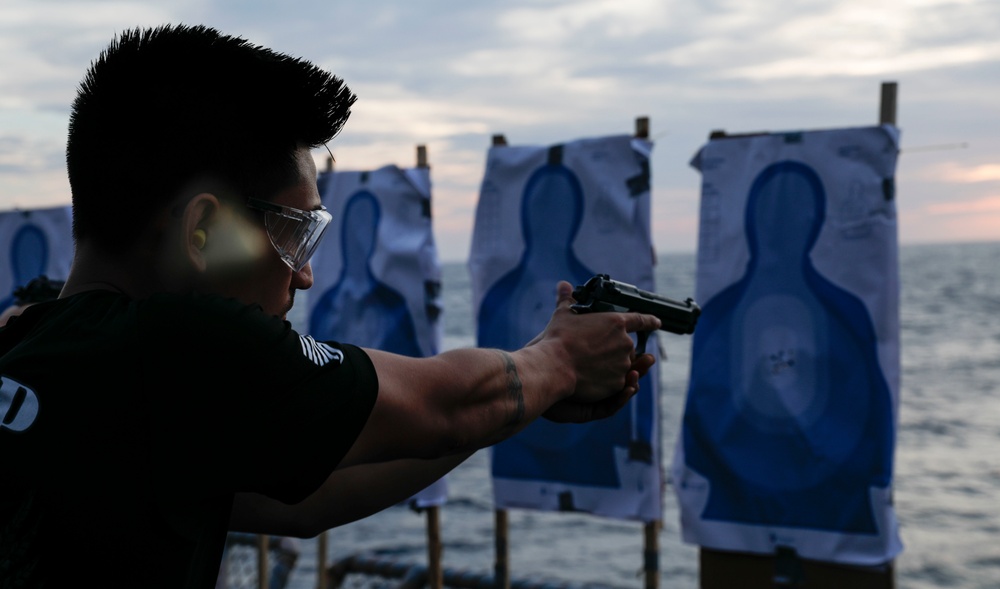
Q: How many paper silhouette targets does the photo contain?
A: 4